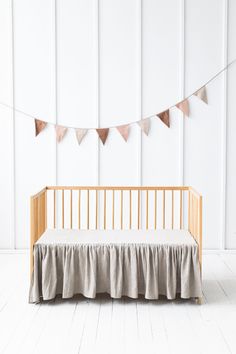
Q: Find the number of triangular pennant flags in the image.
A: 9